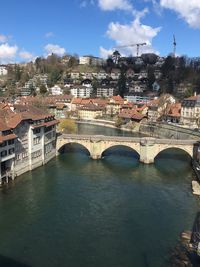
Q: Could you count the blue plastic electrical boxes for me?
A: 0